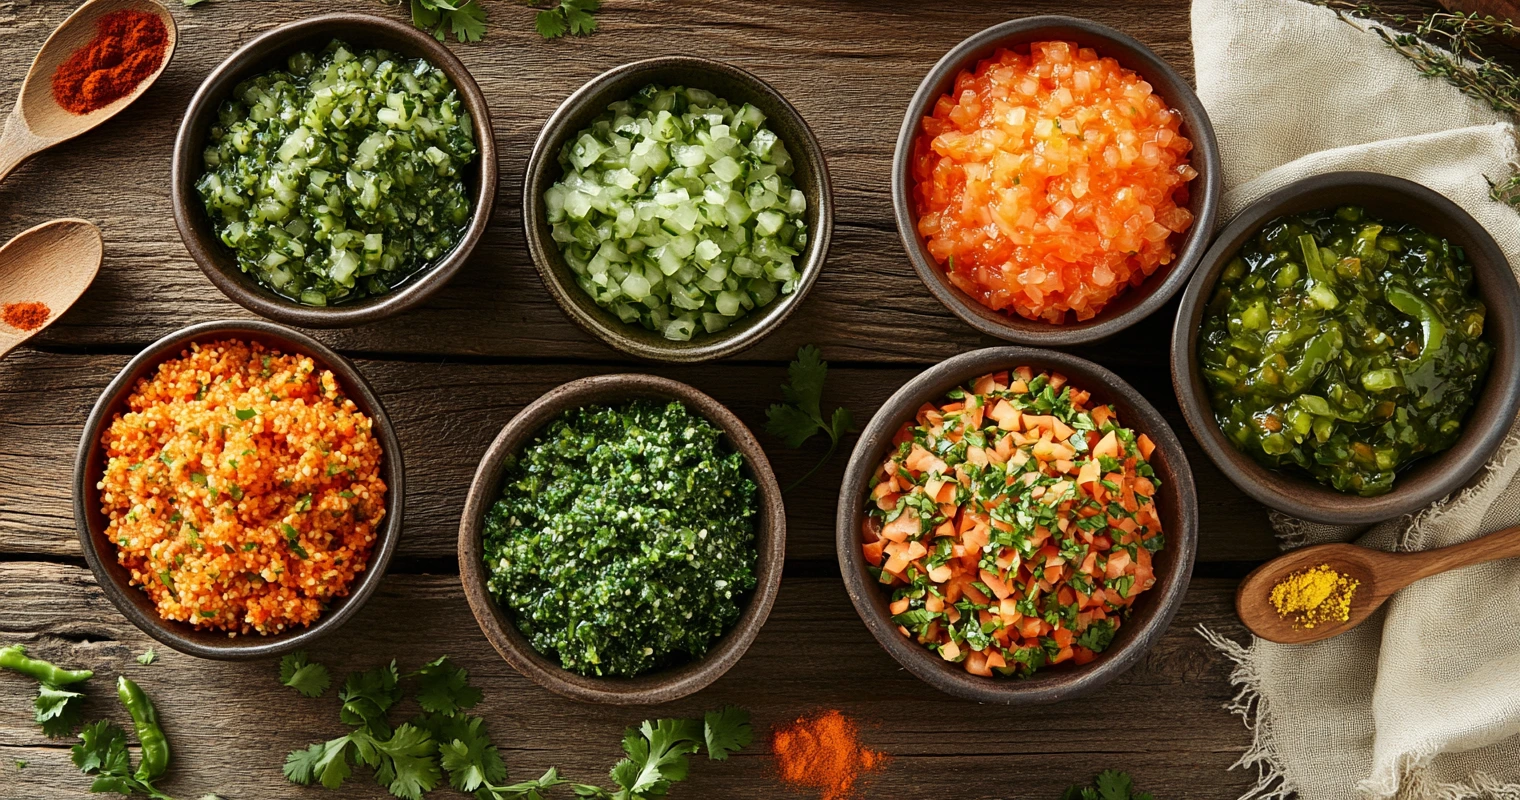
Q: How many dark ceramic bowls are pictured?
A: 7